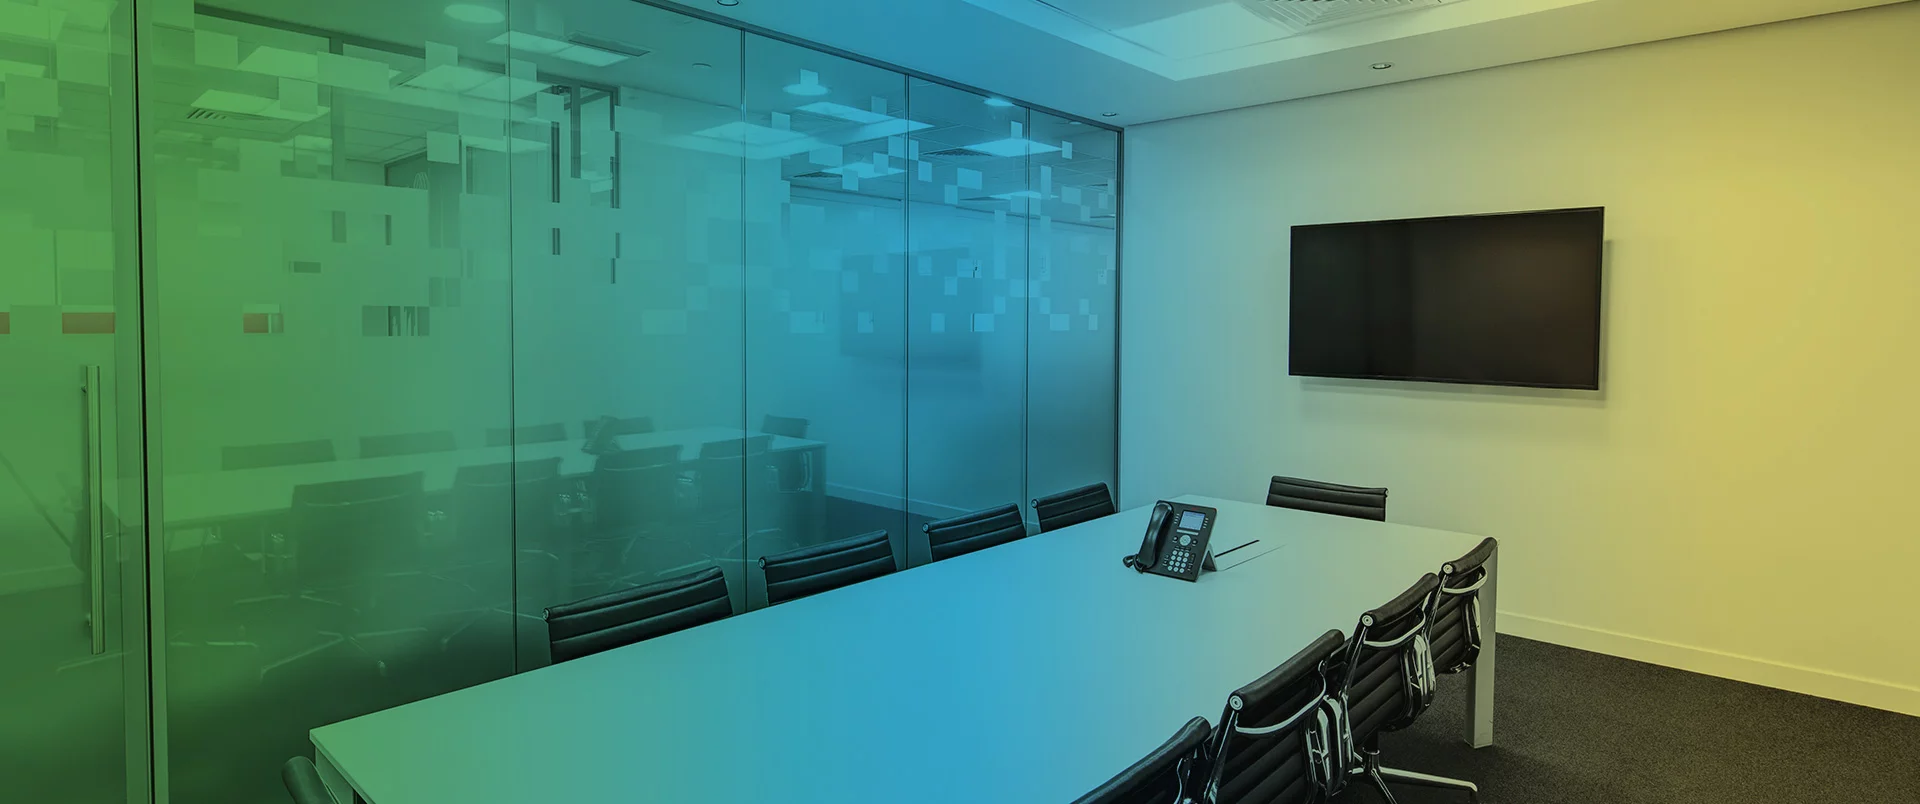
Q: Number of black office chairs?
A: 10